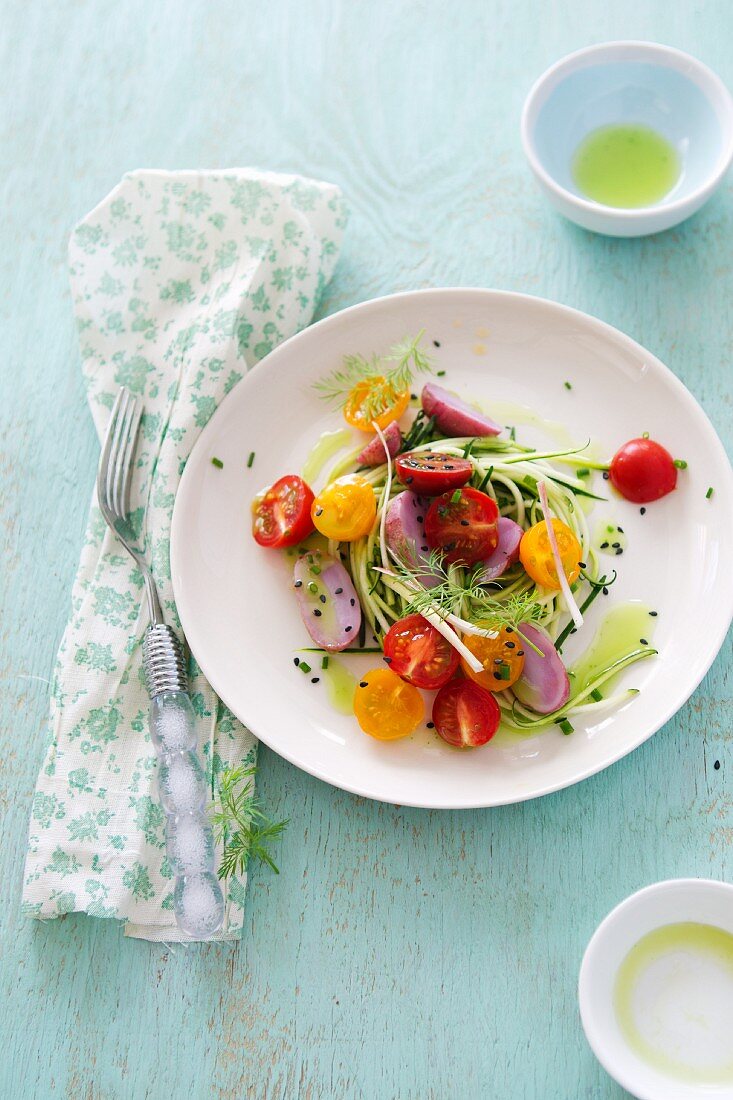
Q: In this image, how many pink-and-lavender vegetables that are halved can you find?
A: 6